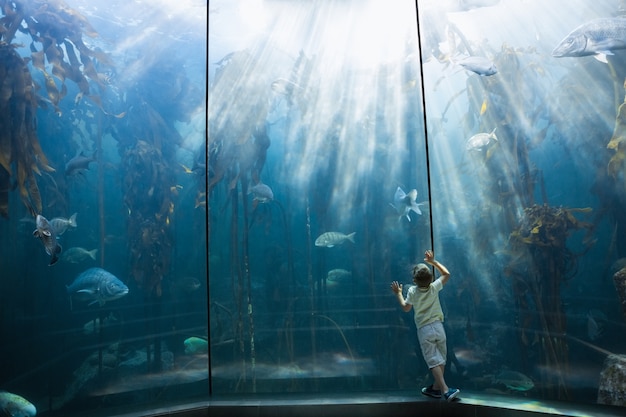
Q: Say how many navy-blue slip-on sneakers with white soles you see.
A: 2